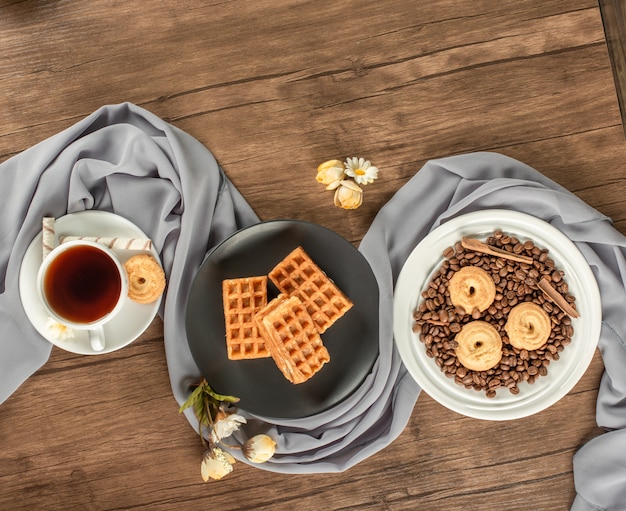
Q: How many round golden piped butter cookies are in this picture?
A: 4